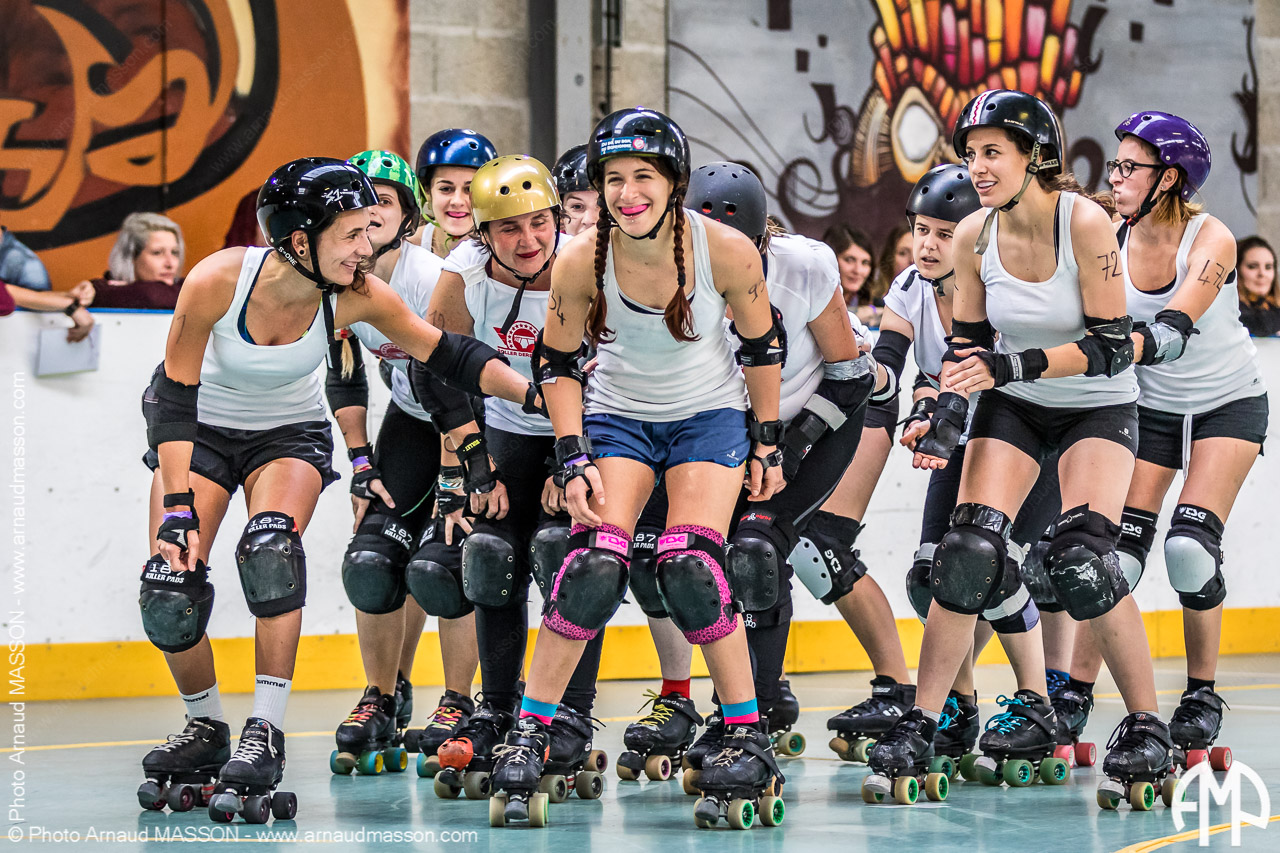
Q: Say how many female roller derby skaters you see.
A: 10